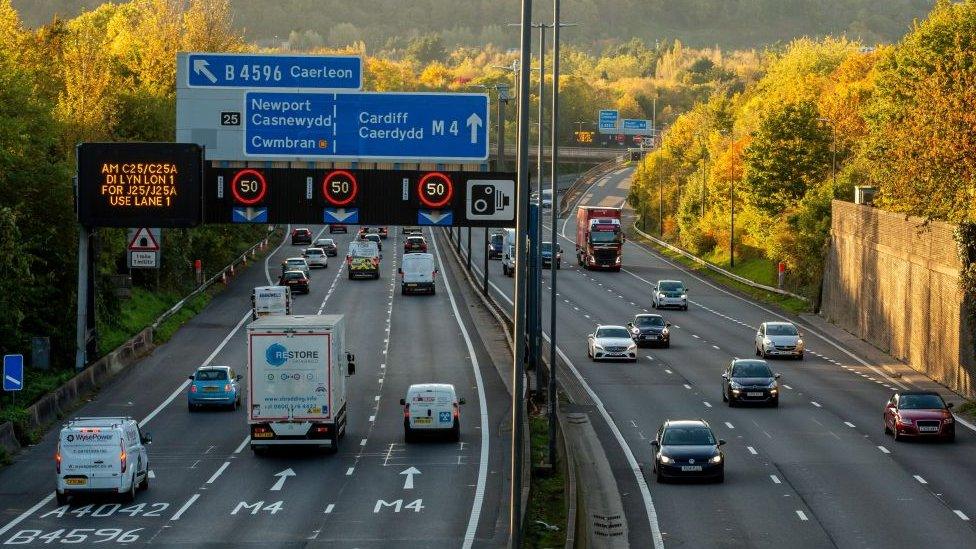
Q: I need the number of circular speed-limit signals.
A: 3